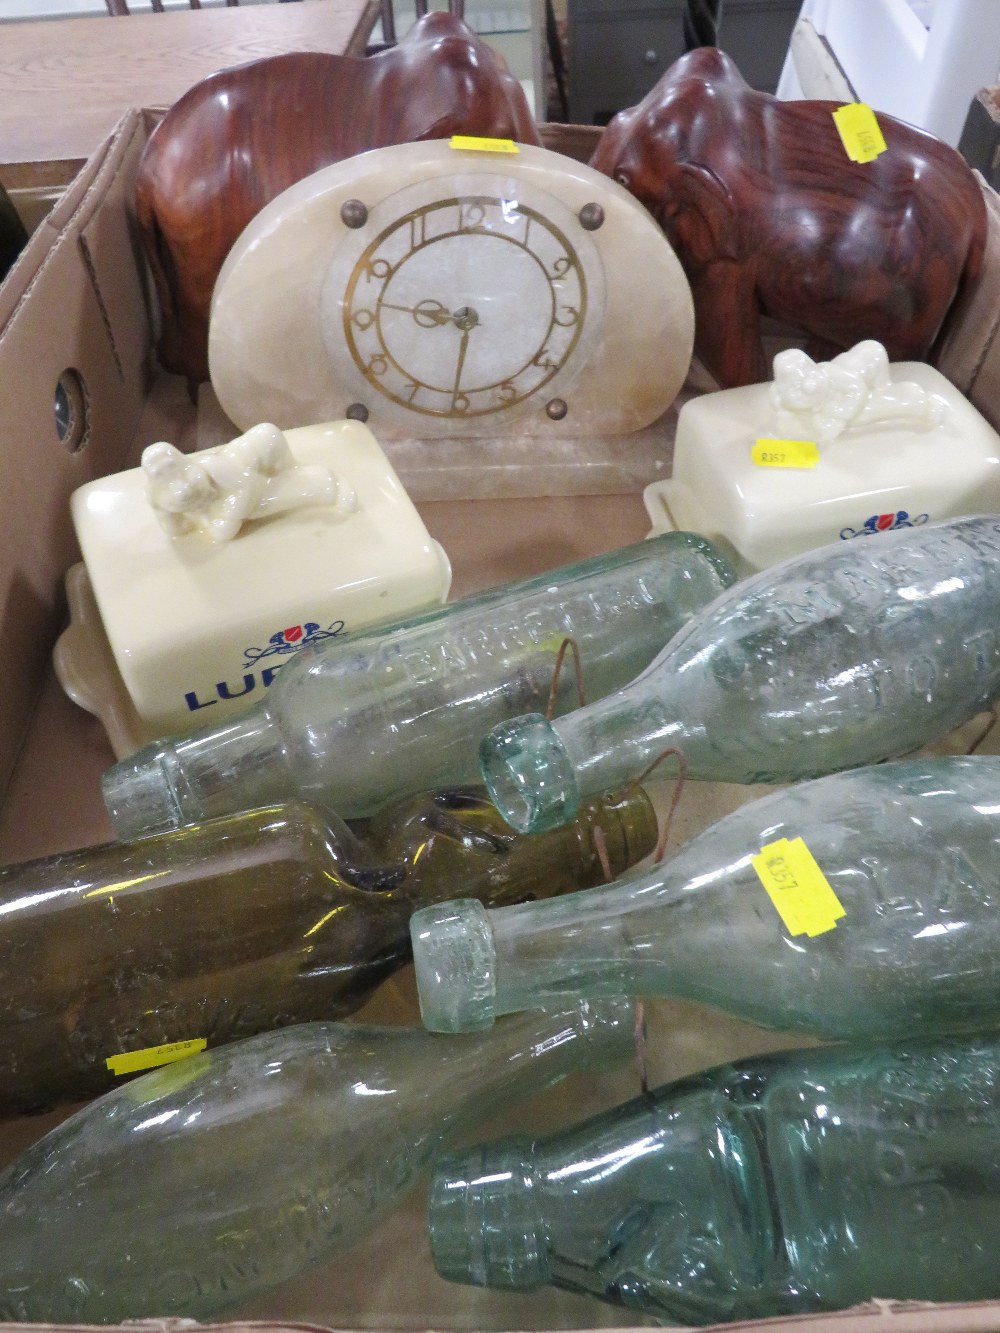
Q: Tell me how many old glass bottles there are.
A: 6